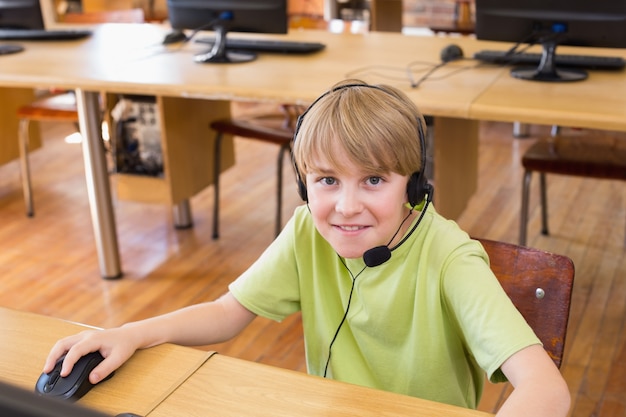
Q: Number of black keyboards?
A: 3